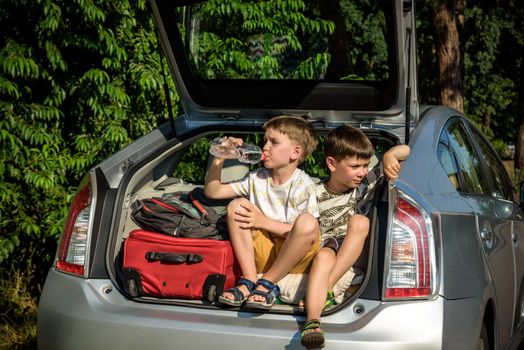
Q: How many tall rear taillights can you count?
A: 2